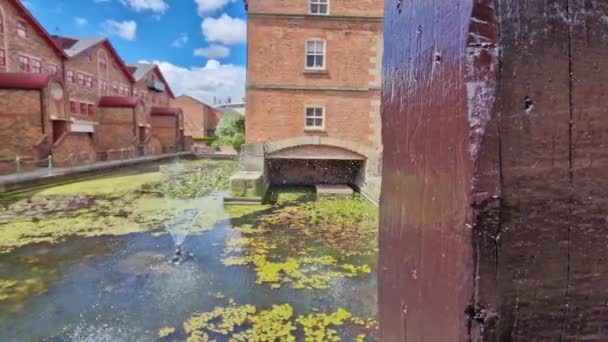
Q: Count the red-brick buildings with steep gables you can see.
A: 3